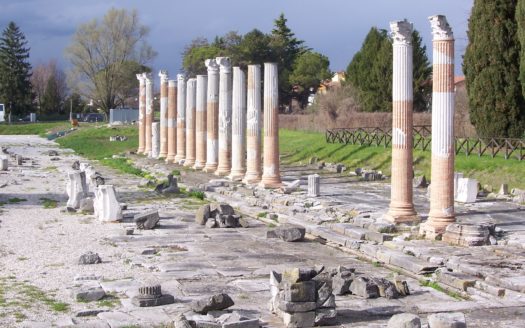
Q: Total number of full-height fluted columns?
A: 14